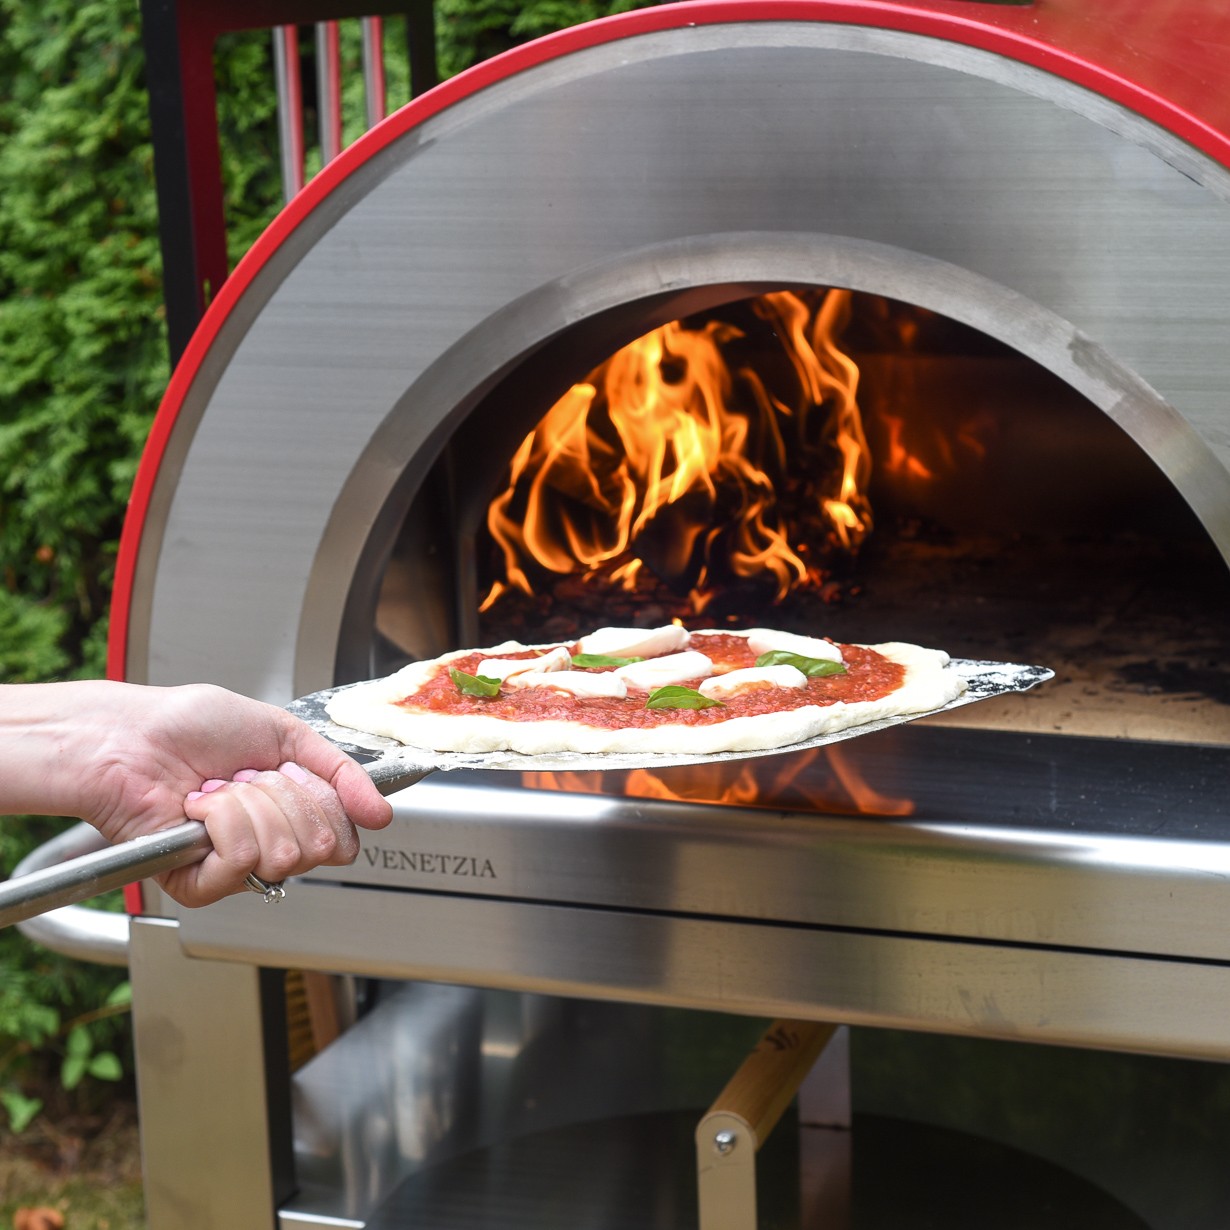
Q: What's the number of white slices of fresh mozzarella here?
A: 6